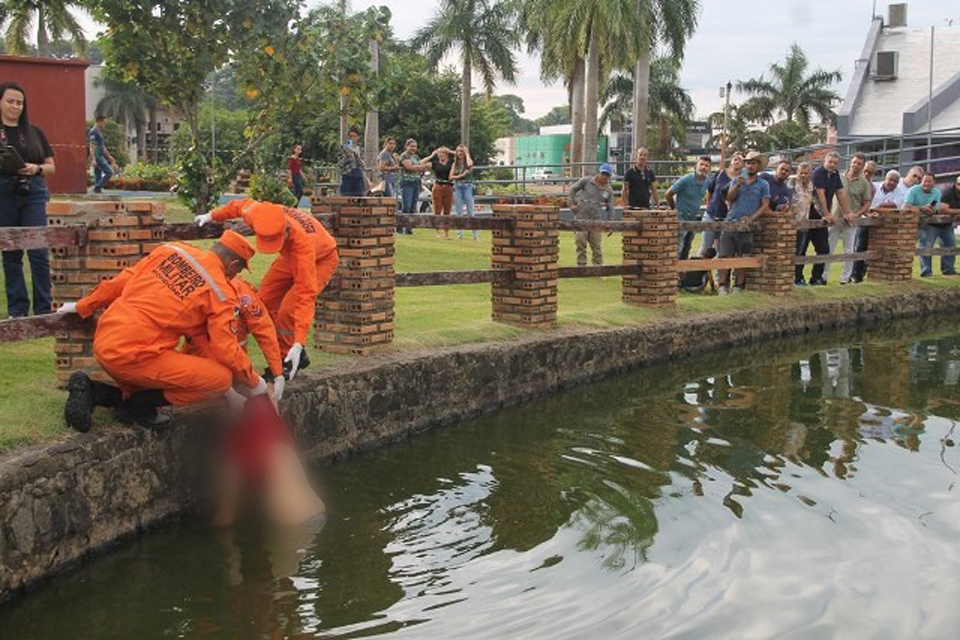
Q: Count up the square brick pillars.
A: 6